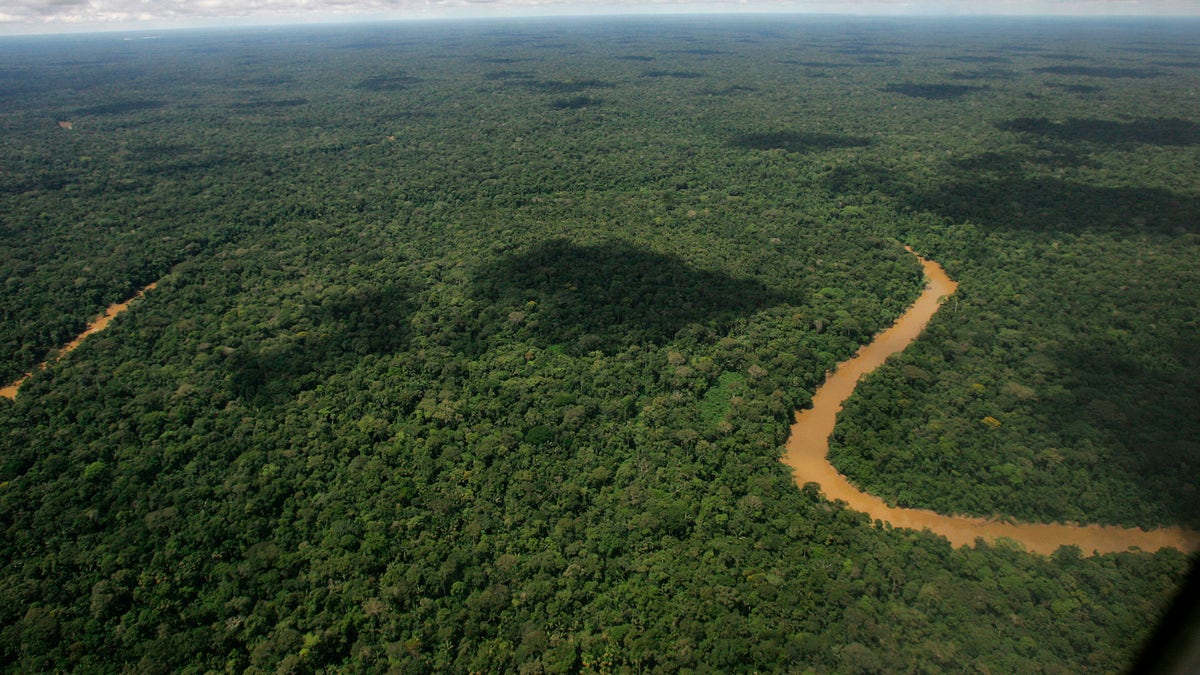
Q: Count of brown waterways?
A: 2